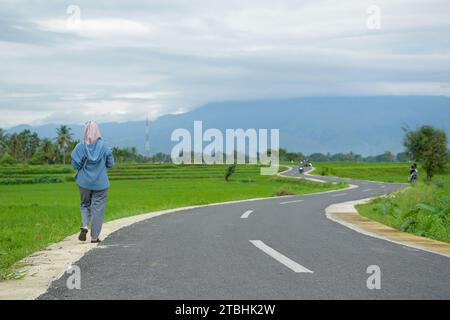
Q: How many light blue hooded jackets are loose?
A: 1